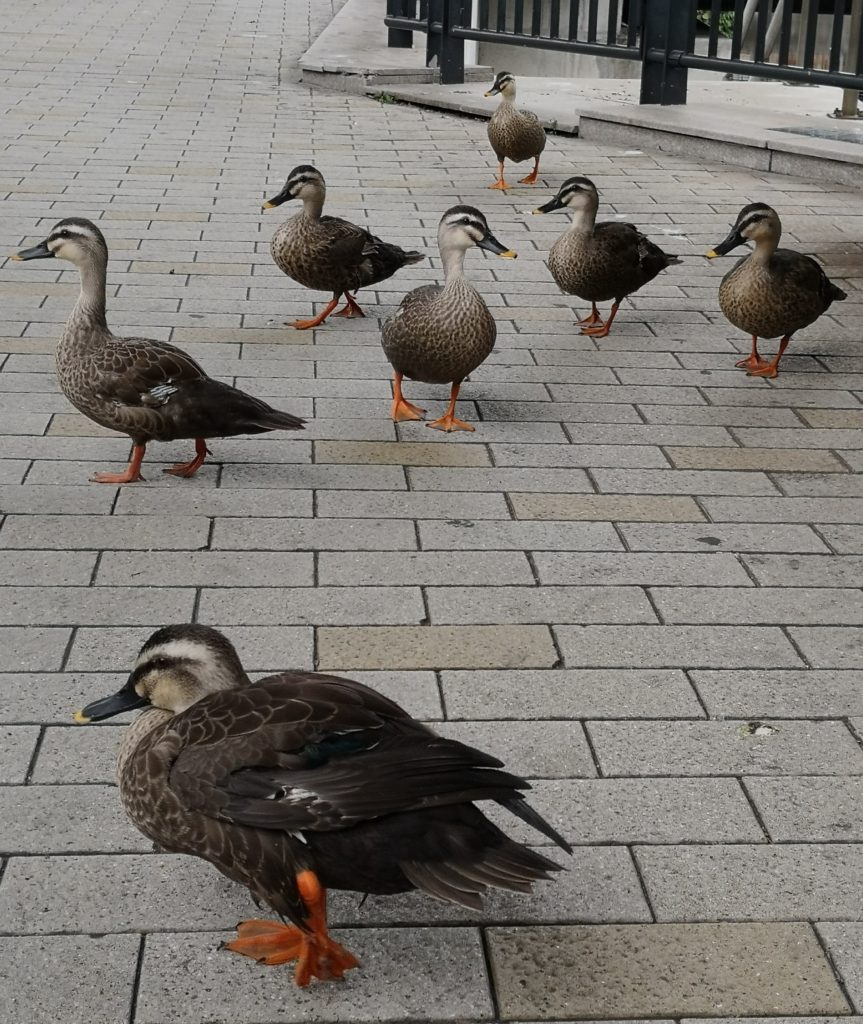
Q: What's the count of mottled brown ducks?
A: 7